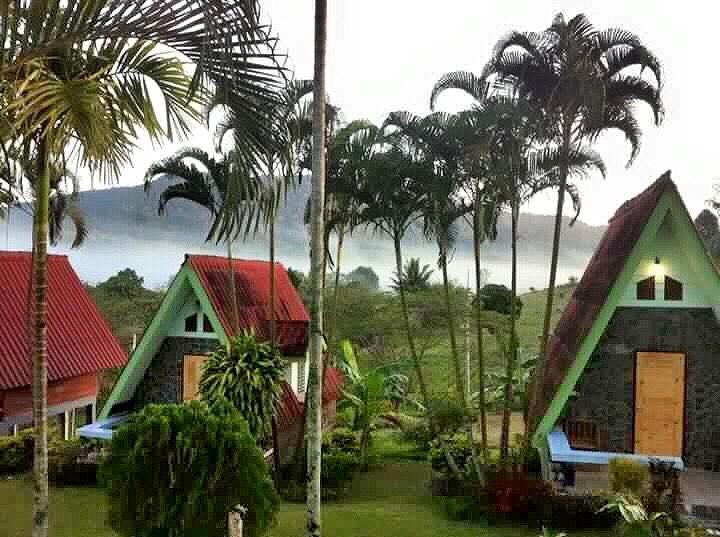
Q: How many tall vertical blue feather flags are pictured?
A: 0